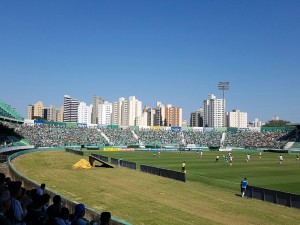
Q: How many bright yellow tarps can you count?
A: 1